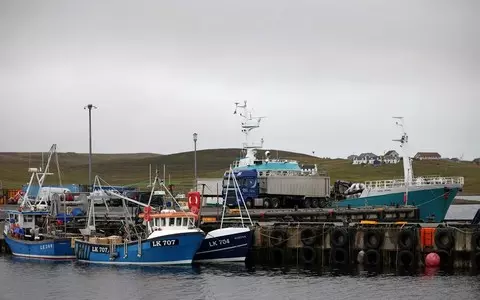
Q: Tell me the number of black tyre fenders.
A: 14